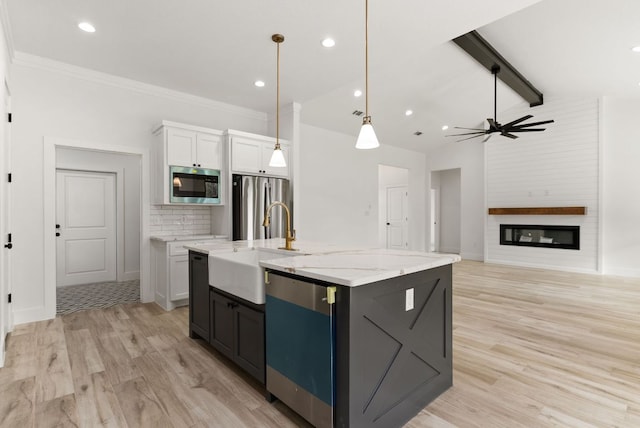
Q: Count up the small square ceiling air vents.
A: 2